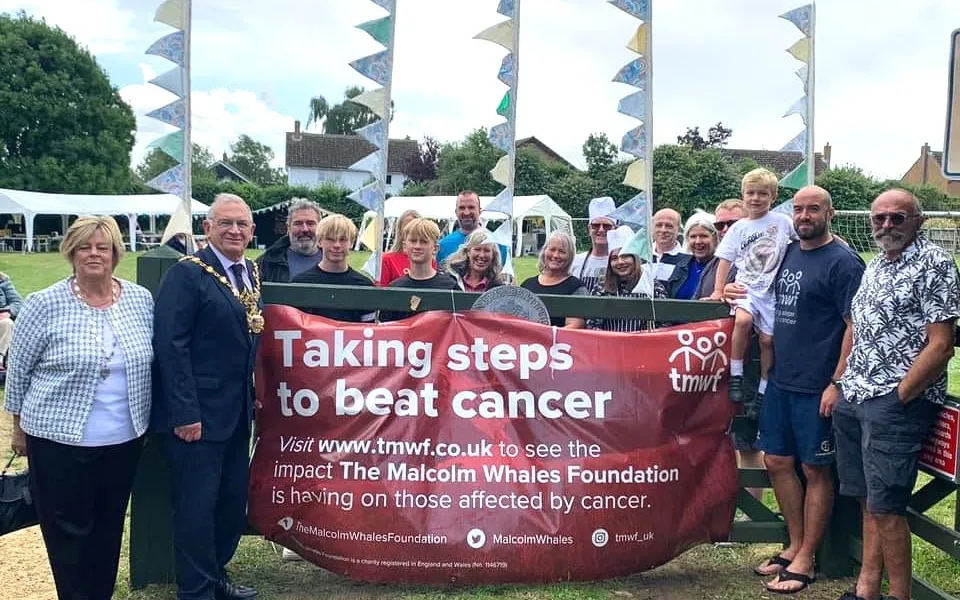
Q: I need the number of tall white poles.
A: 5